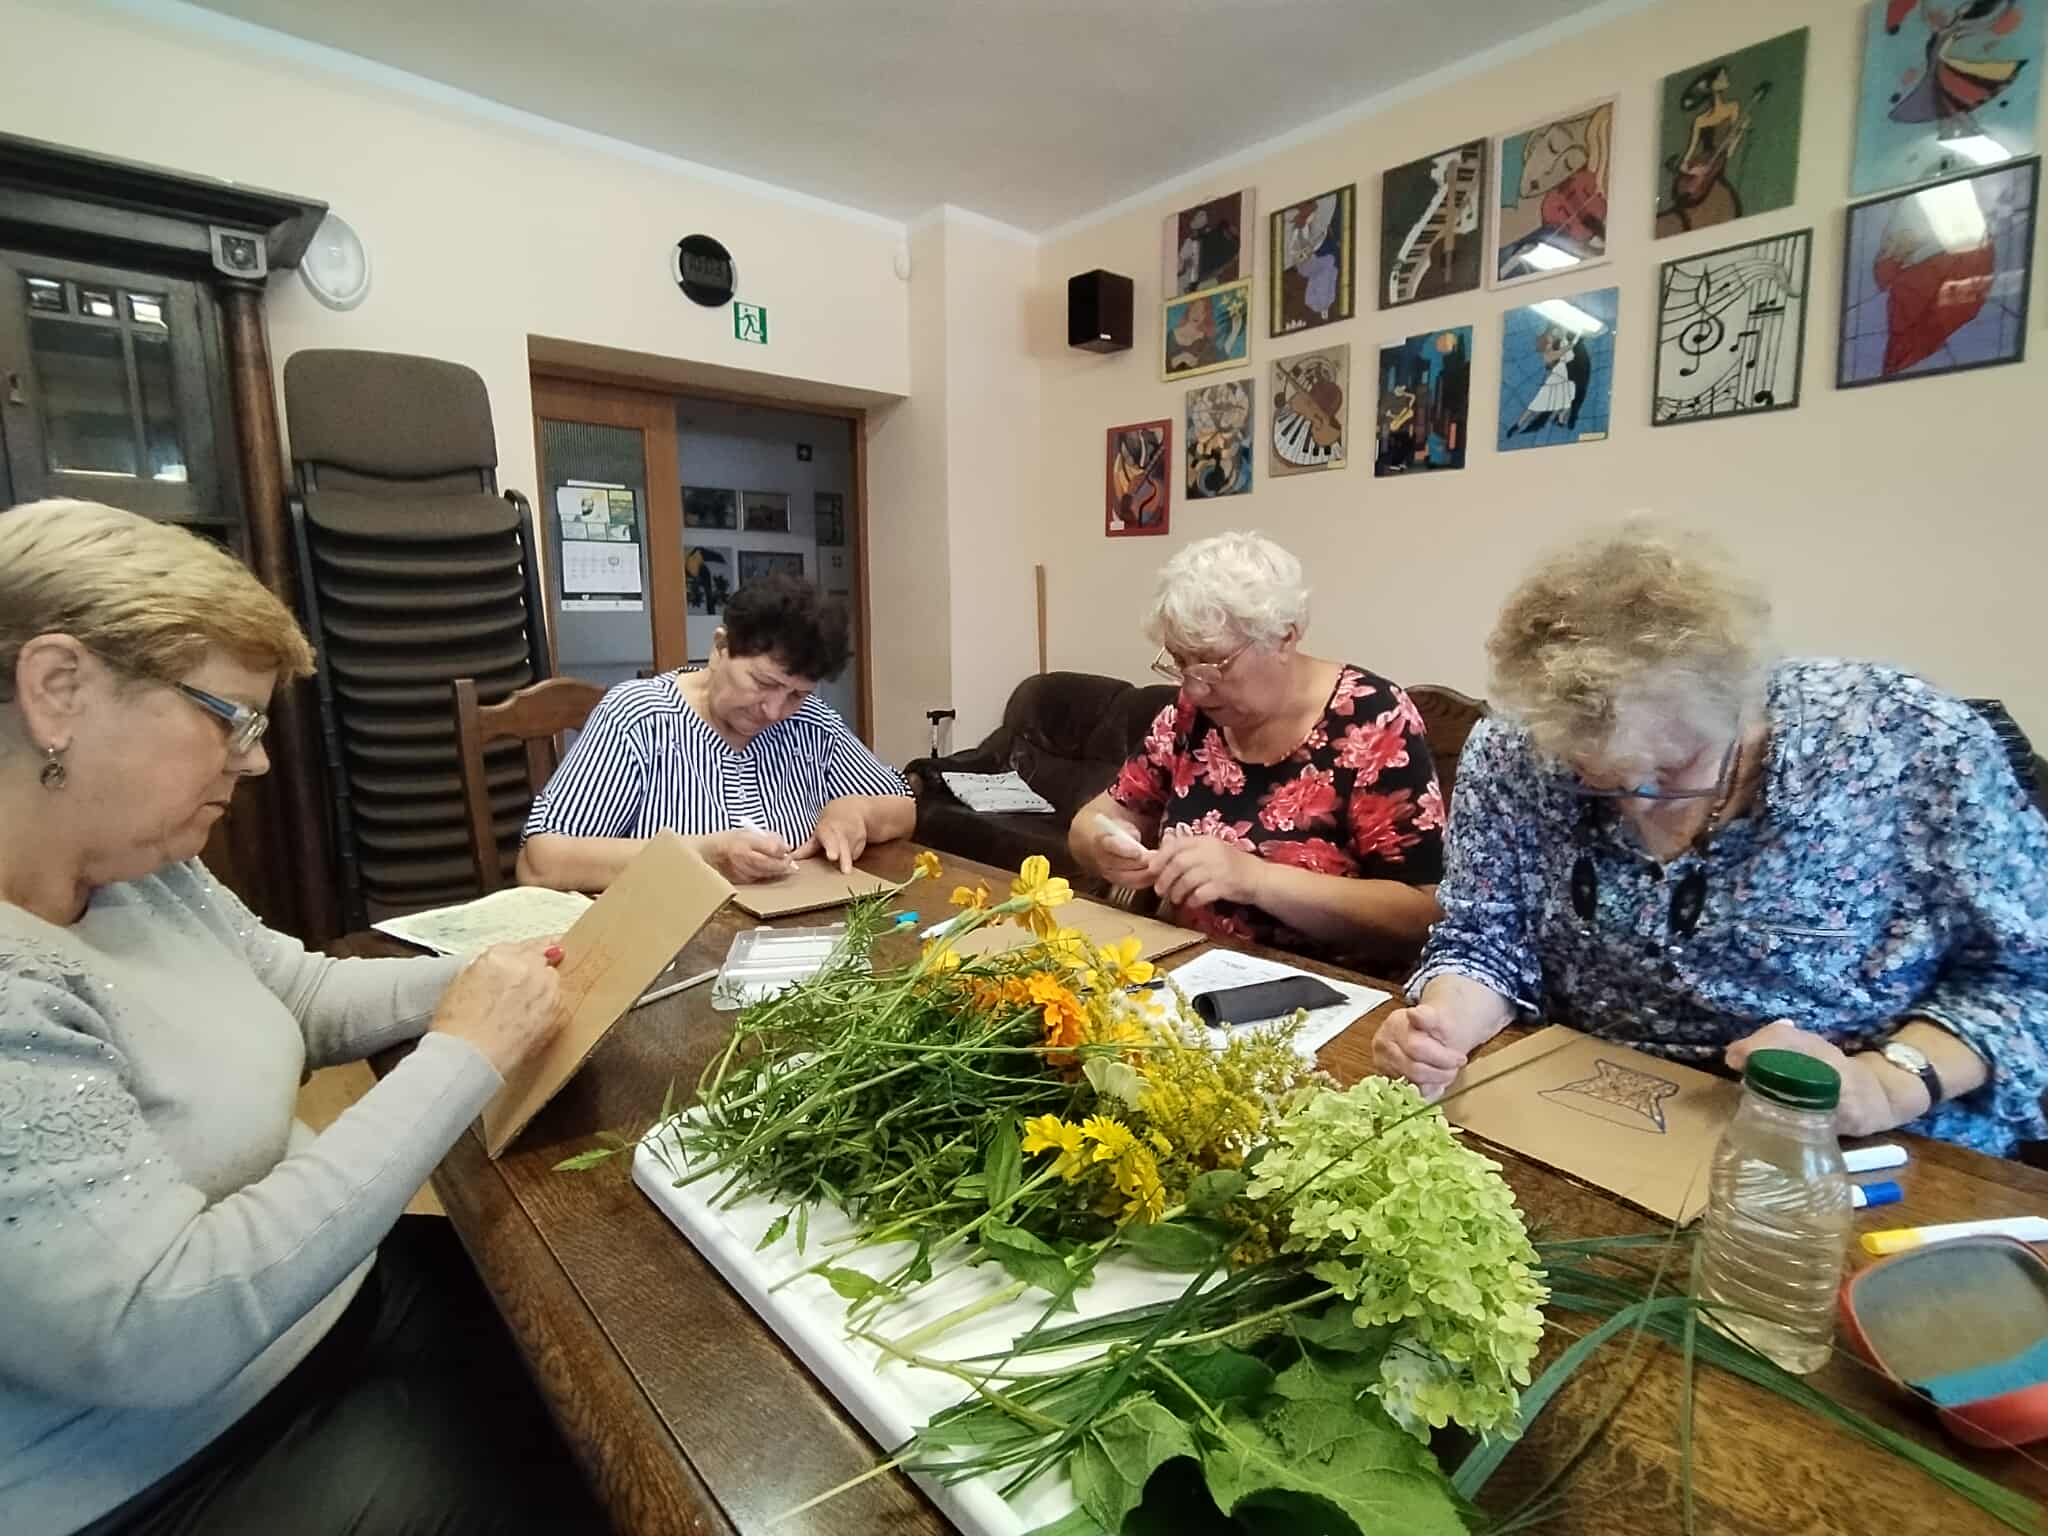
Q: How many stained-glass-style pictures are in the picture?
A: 14